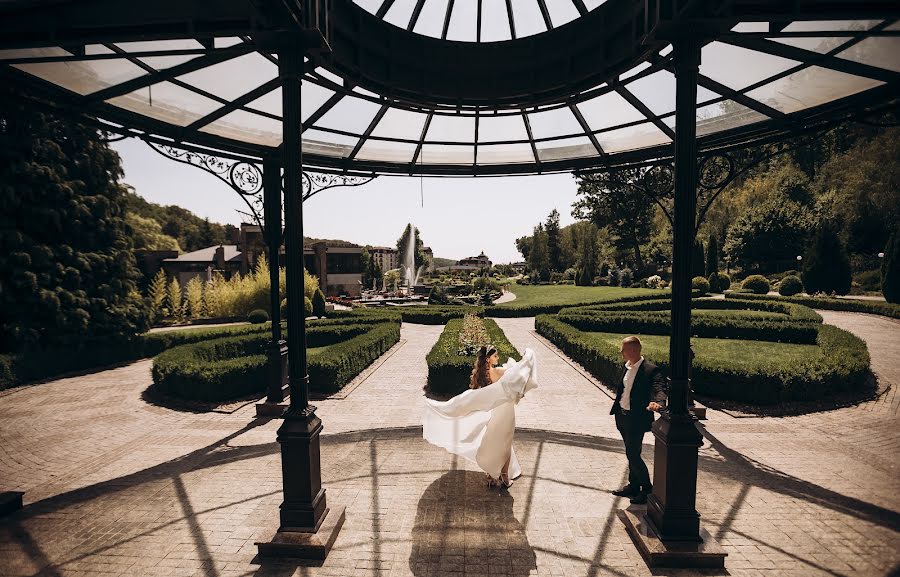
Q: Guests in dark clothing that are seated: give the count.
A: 0